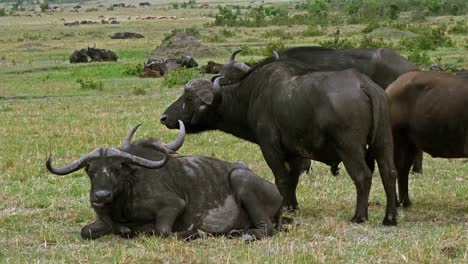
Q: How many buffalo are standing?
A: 3